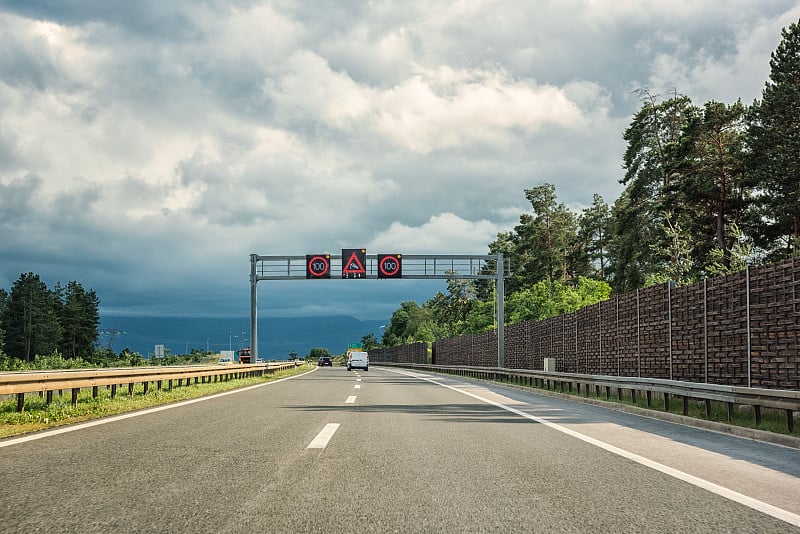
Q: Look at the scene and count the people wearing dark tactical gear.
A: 0